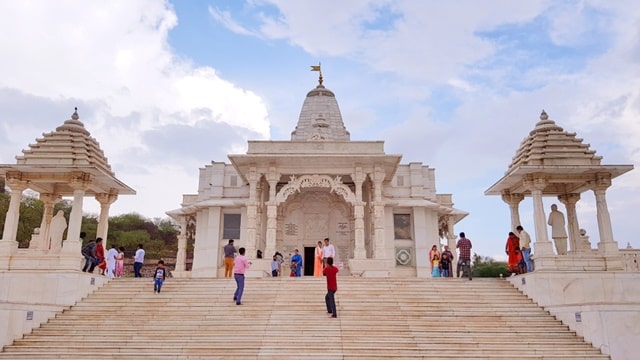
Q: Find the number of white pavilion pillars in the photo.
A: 8